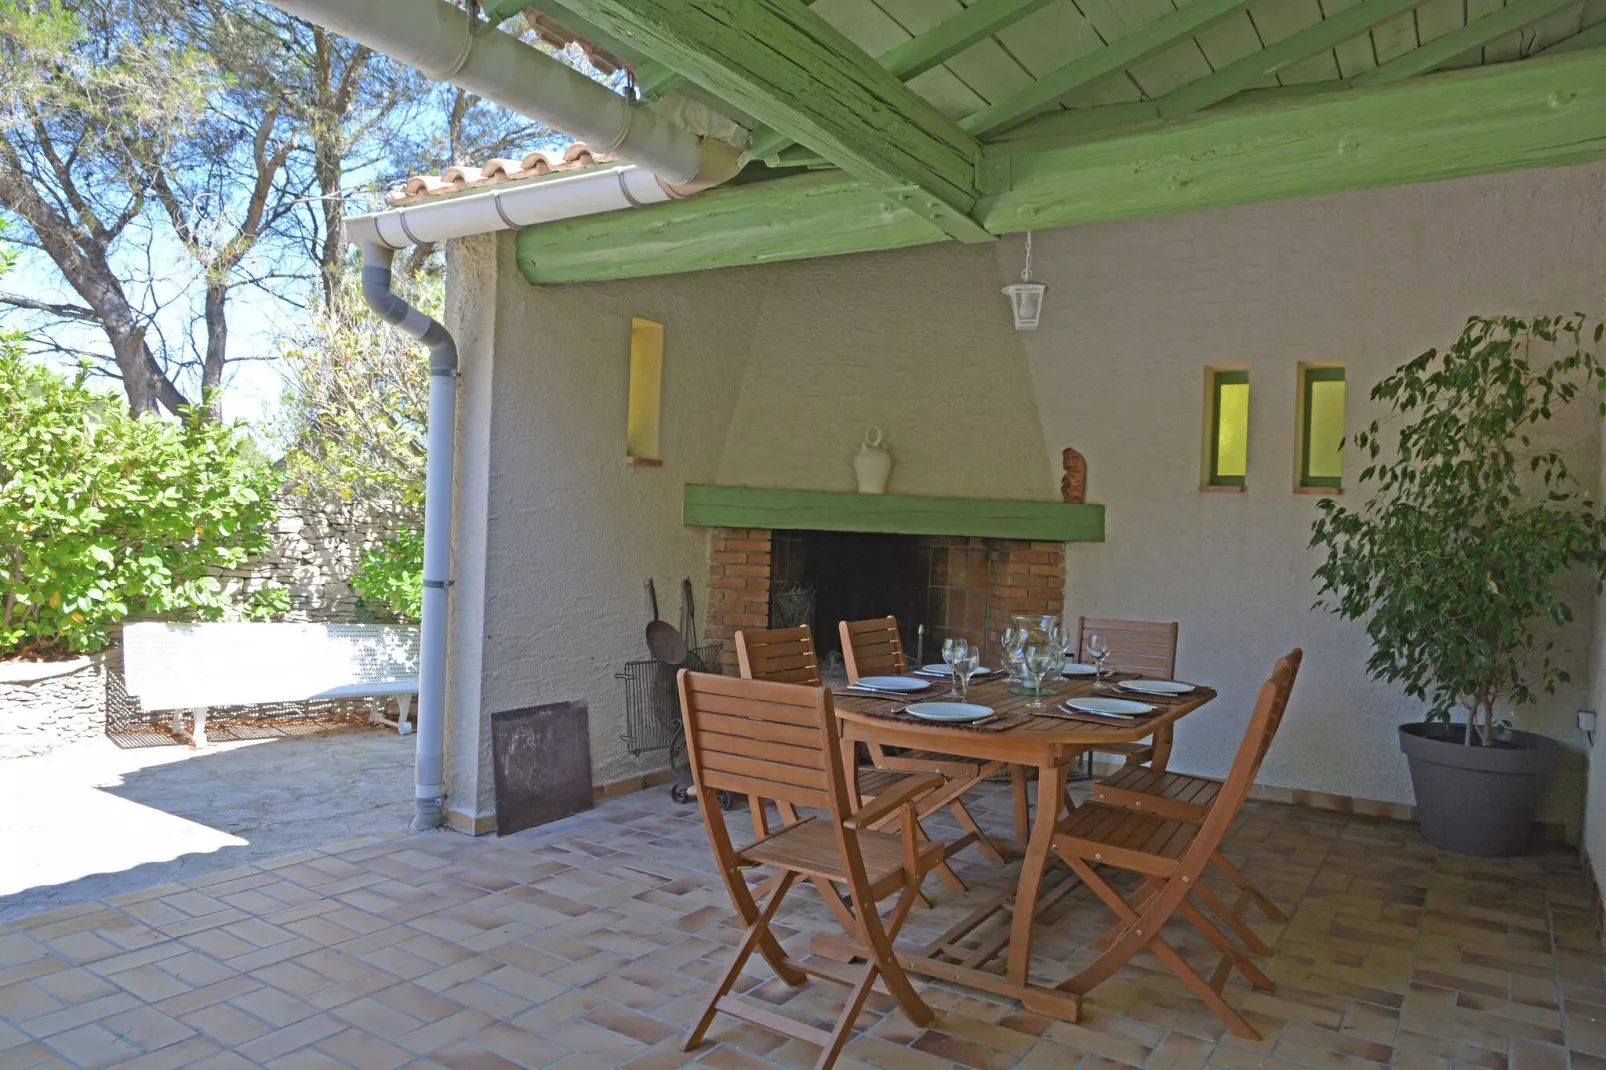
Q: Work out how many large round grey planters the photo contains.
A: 1